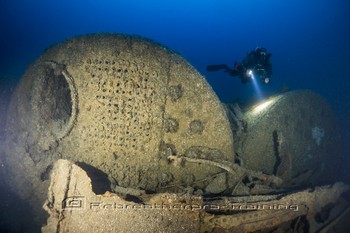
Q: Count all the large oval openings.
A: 1